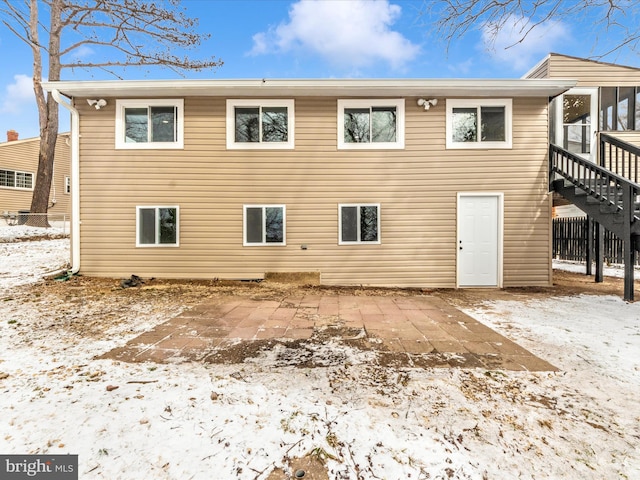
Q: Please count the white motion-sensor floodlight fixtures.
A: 2